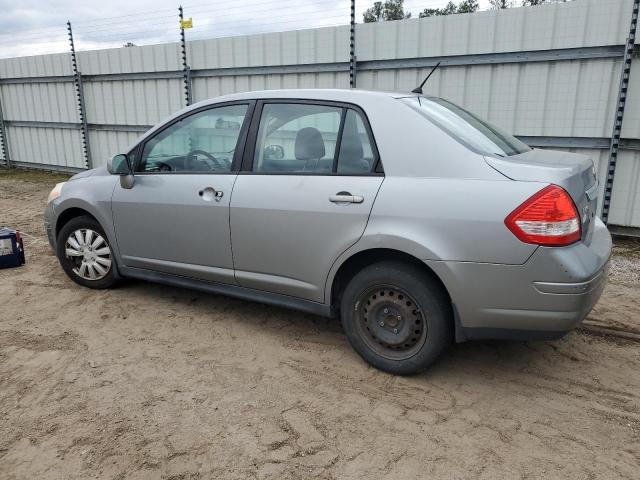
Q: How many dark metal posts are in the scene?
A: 5